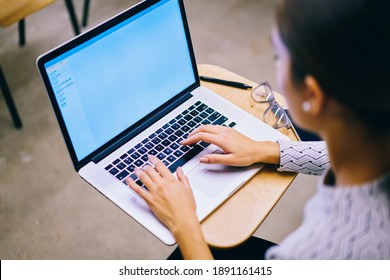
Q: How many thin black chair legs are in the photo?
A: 4